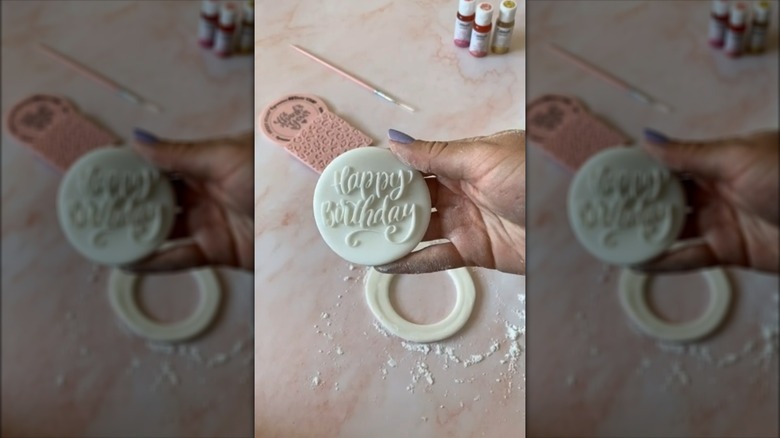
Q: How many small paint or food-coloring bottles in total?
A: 3